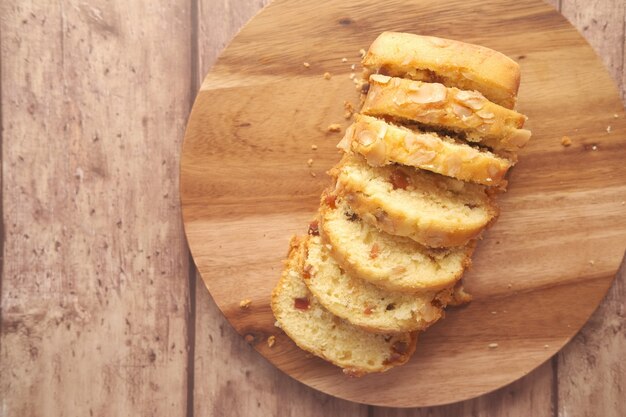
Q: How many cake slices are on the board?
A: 7